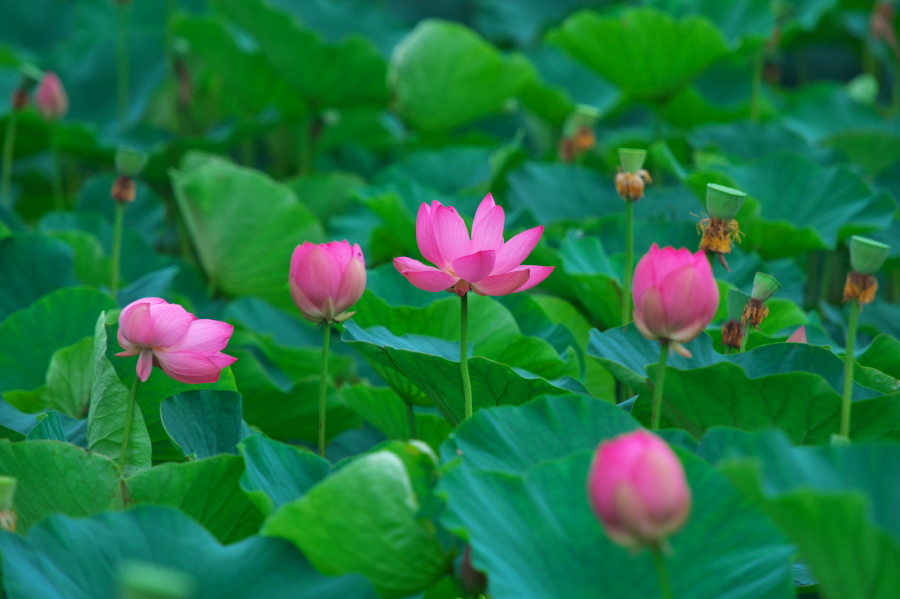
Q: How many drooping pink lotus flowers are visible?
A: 1